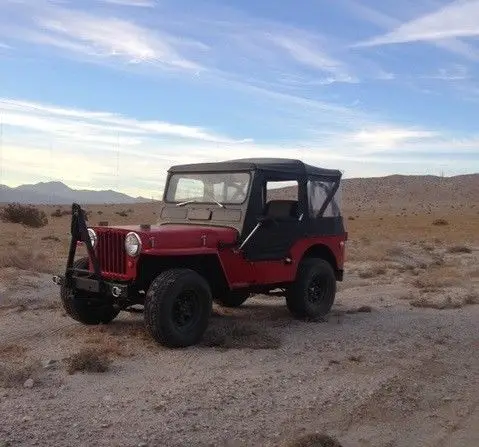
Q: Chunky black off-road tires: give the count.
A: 4